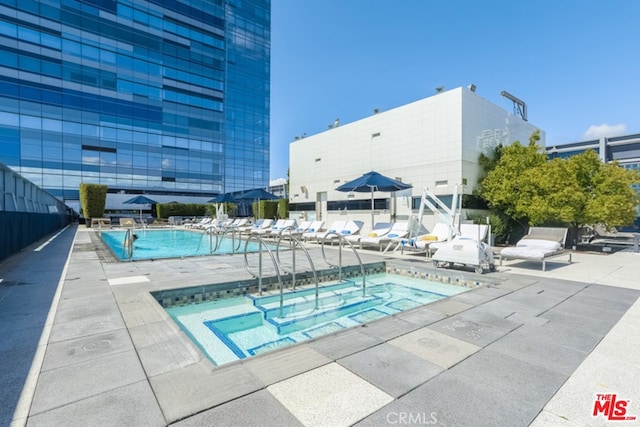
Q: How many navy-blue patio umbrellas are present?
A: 4